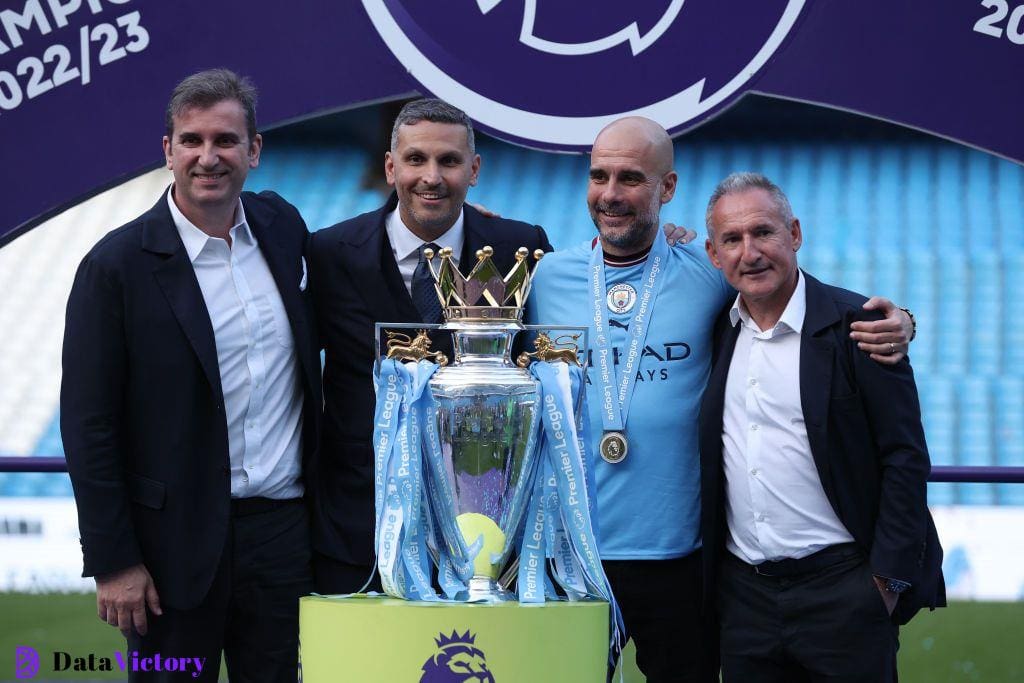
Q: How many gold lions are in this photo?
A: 2